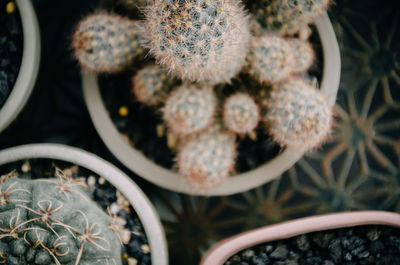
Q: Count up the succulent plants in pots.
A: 2